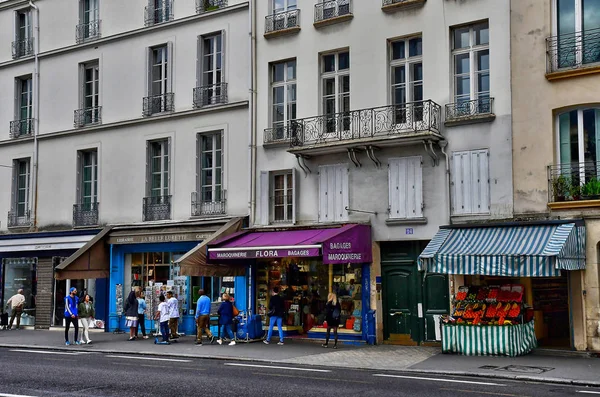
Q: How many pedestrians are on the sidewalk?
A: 11